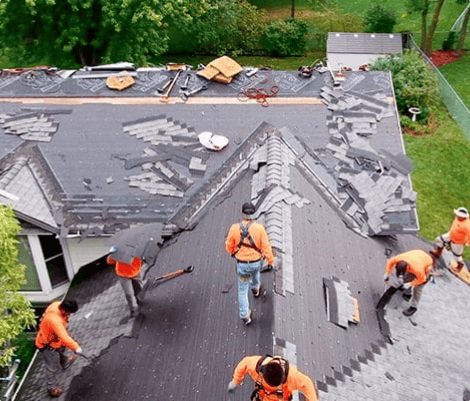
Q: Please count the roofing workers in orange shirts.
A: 6